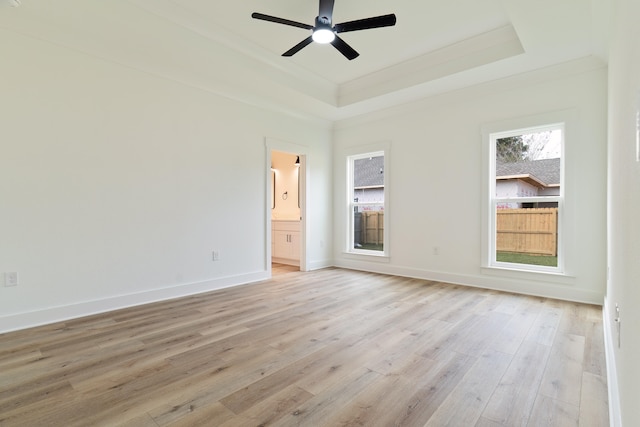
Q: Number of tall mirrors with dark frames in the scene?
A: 2